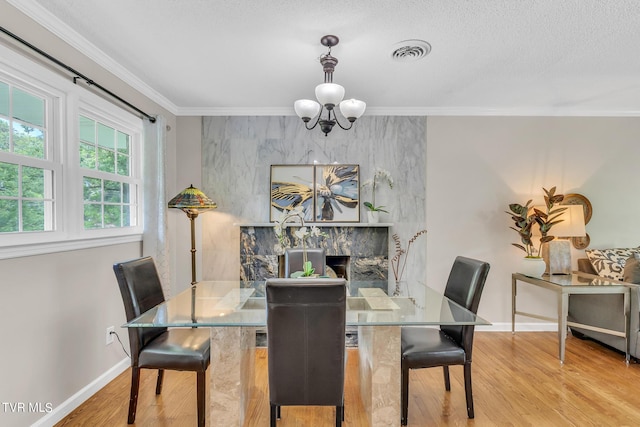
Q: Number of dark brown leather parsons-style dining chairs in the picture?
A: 4